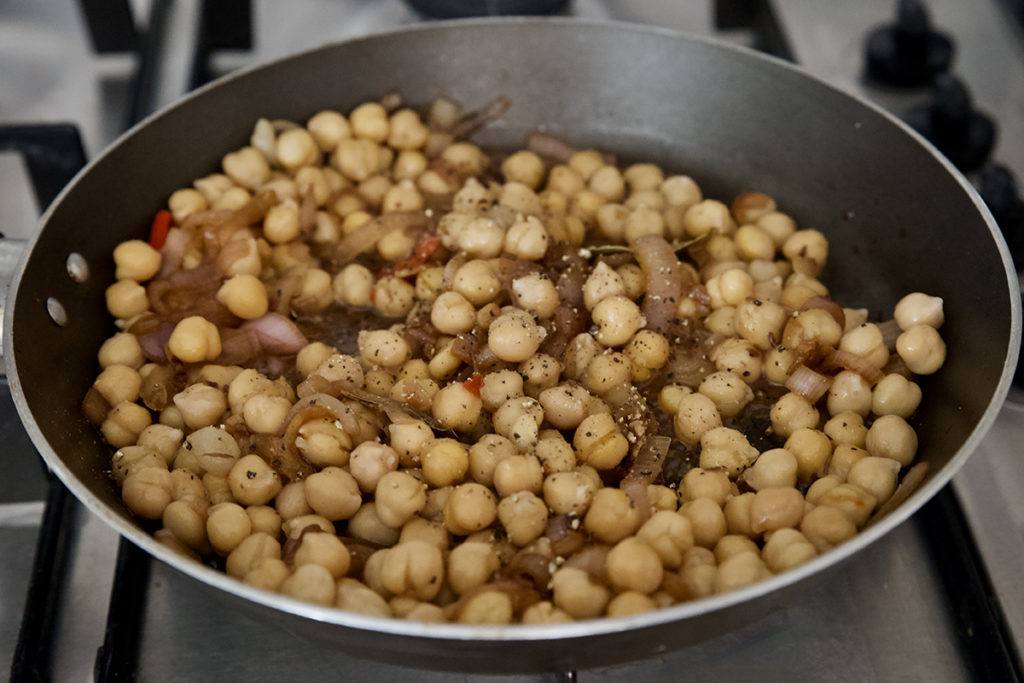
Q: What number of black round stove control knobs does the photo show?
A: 3